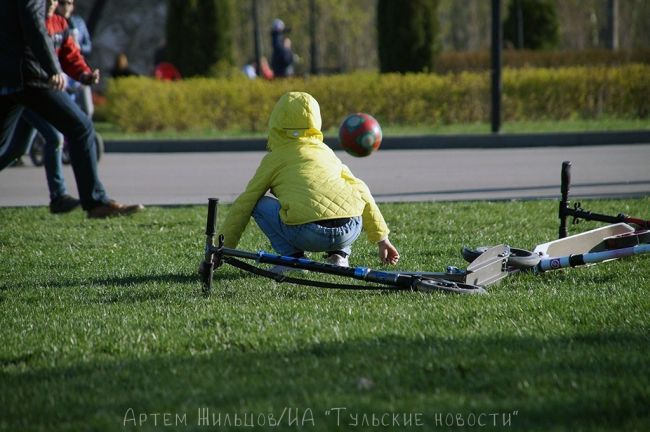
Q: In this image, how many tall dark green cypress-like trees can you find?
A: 3